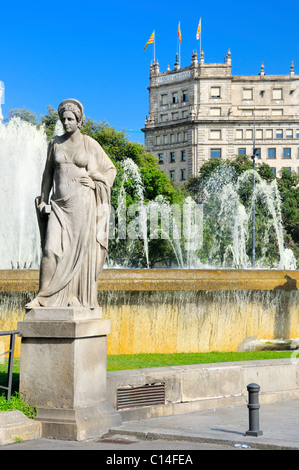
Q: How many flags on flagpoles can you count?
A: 3